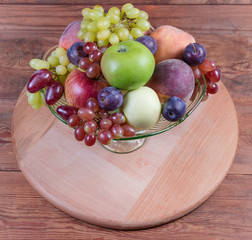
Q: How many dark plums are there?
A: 5